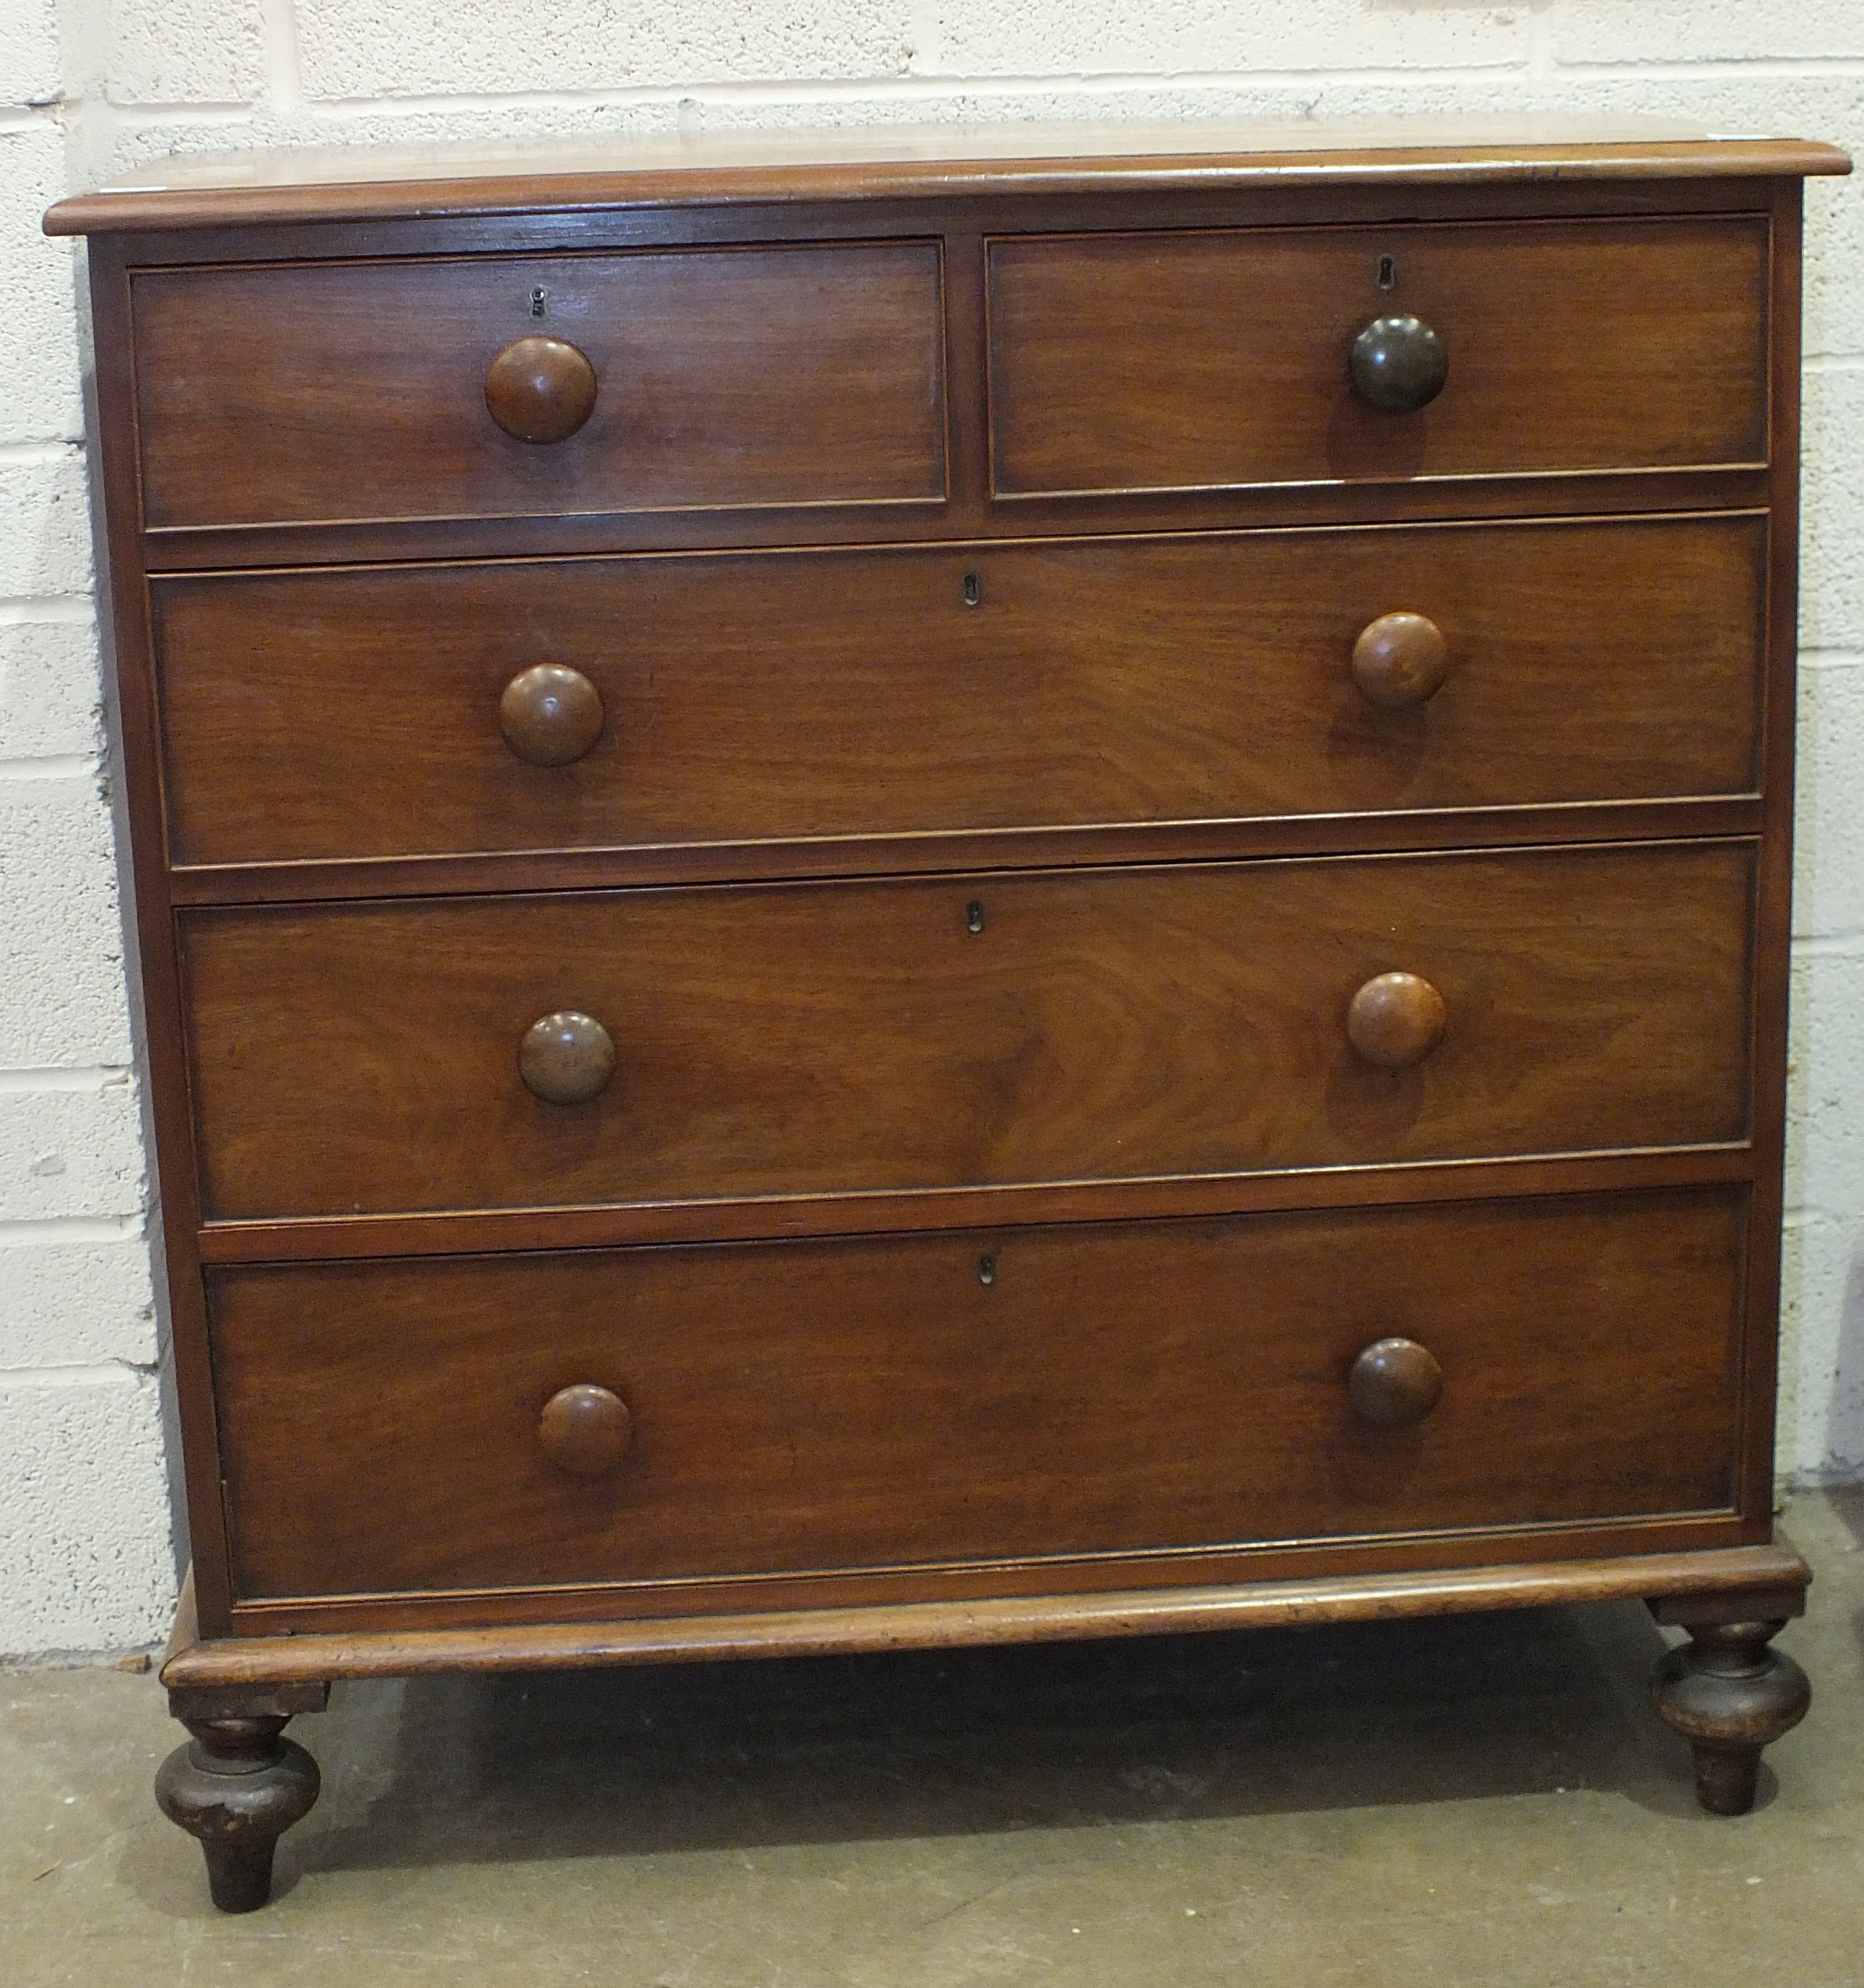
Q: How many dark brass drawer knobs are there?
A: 1